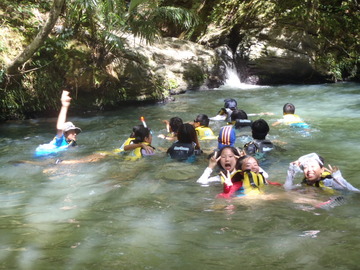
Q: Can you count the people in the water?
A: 14